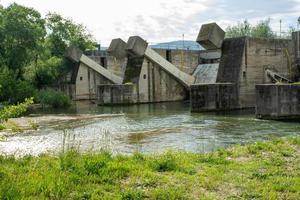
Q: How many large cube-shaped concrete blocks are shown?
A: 4